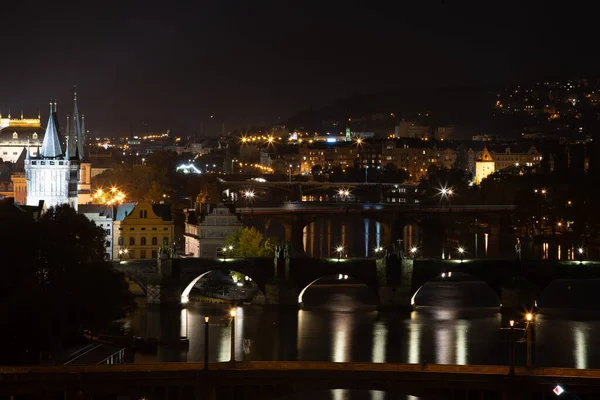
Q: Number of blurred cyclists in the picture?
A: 0